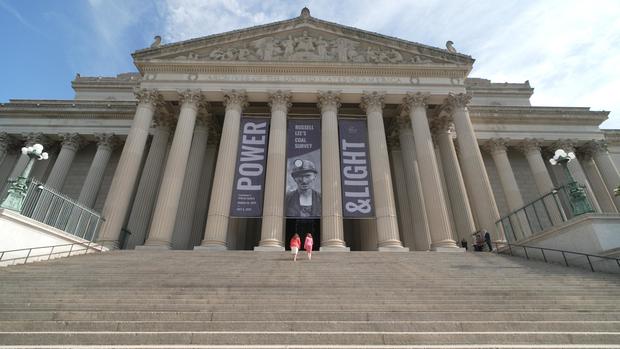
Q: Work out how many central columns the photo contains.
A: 8